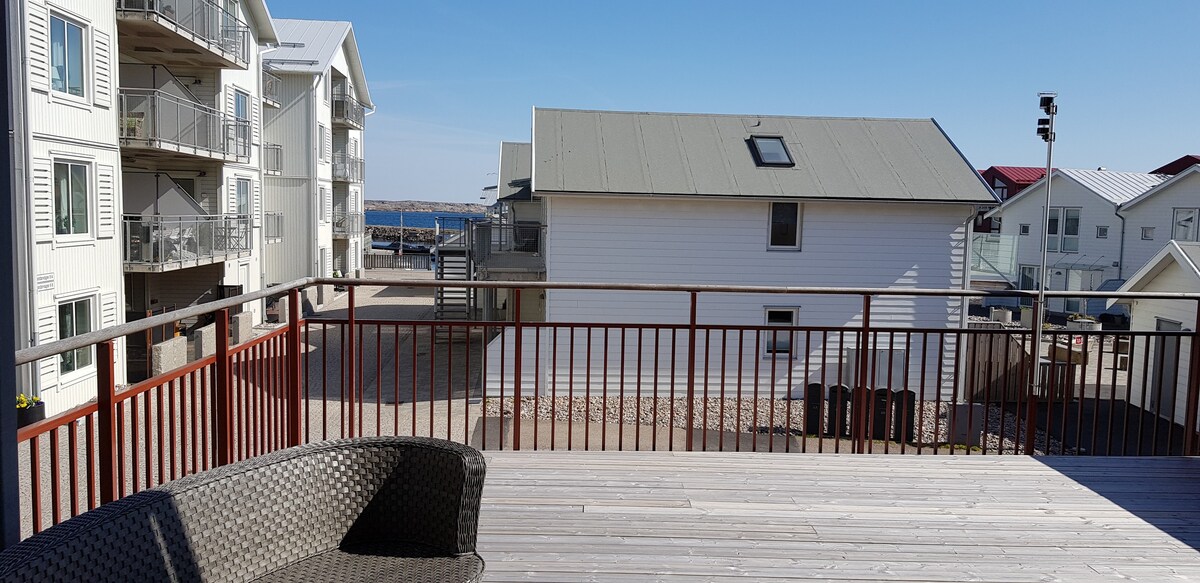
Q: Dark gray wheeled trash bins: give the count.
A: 5